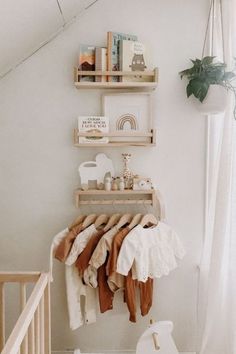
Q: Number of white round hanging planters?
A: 1